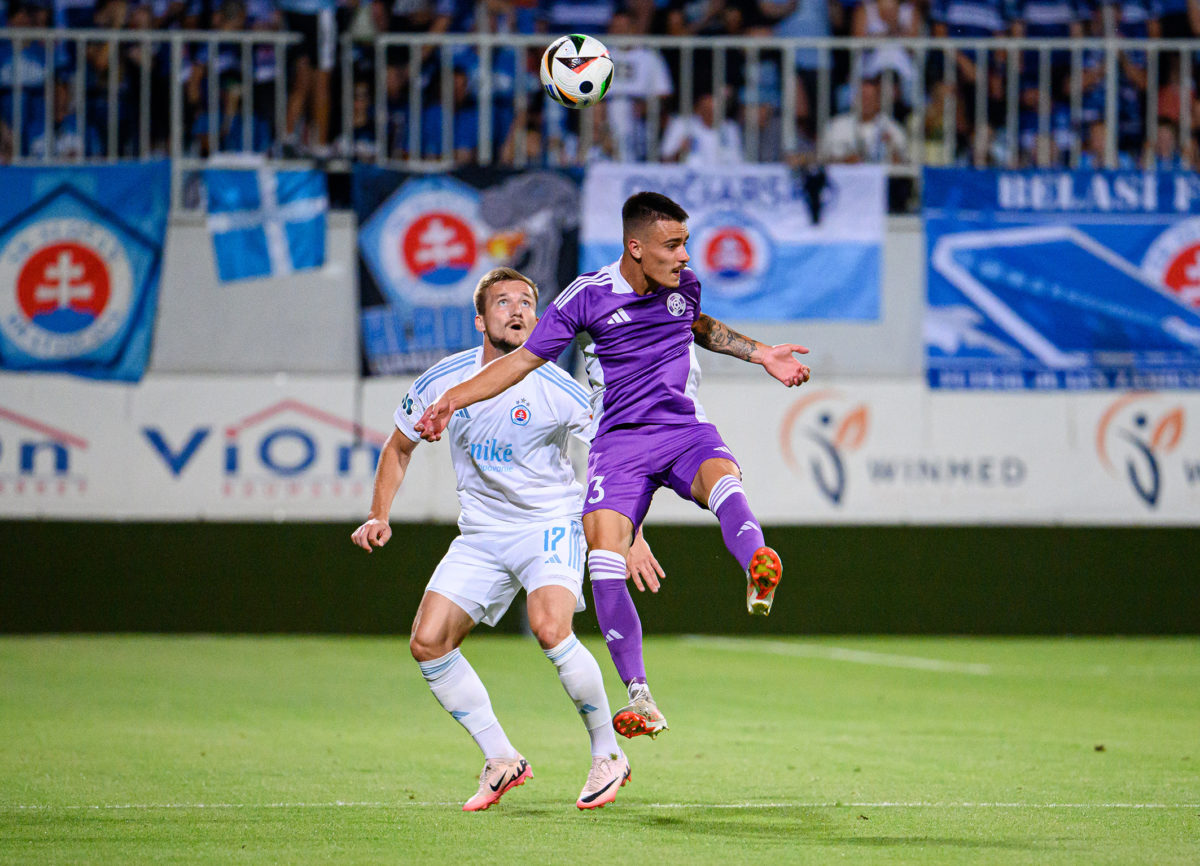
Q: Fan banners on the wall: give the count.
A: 5